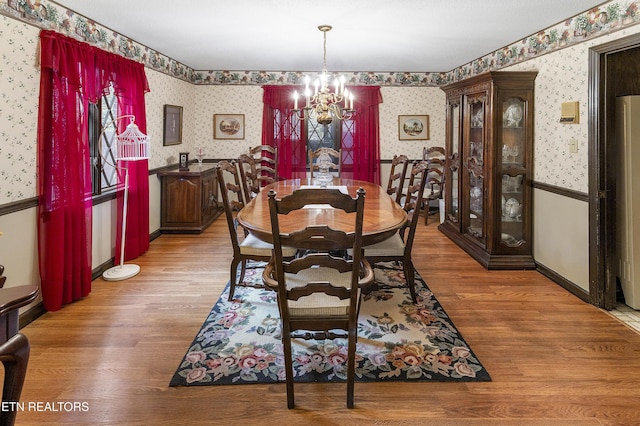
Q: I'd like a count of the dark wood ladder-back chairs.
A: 8